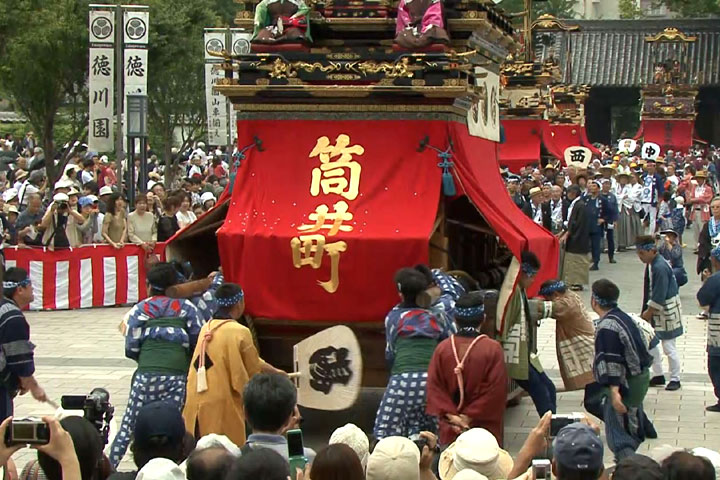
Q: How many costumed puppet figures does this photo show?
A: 2